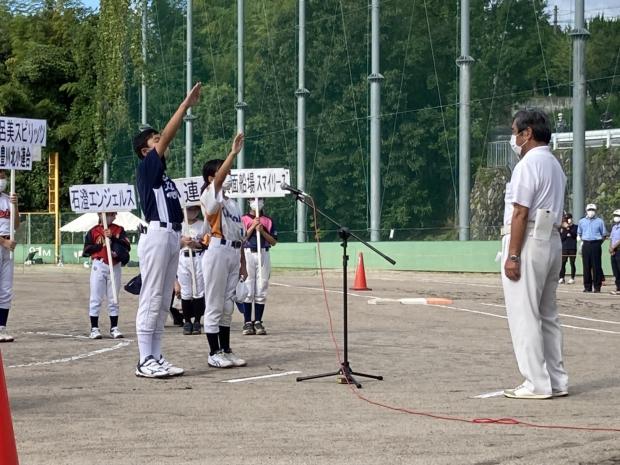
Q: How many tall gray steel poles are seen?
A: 7